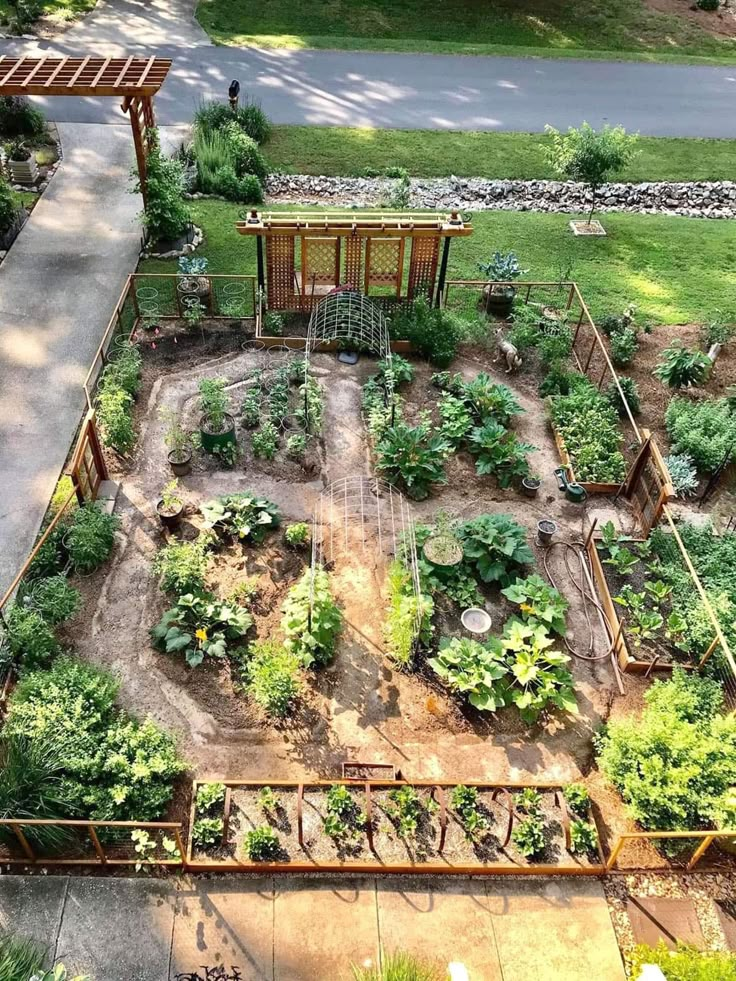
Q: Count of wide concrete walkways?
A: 2